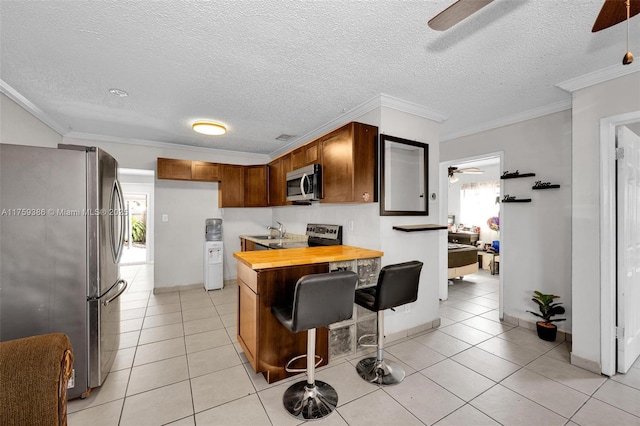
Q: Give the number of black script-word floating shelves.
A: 3